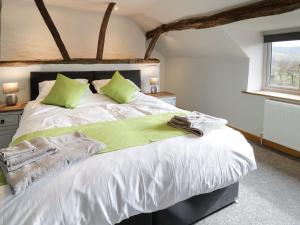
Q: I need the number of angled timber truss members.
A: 3